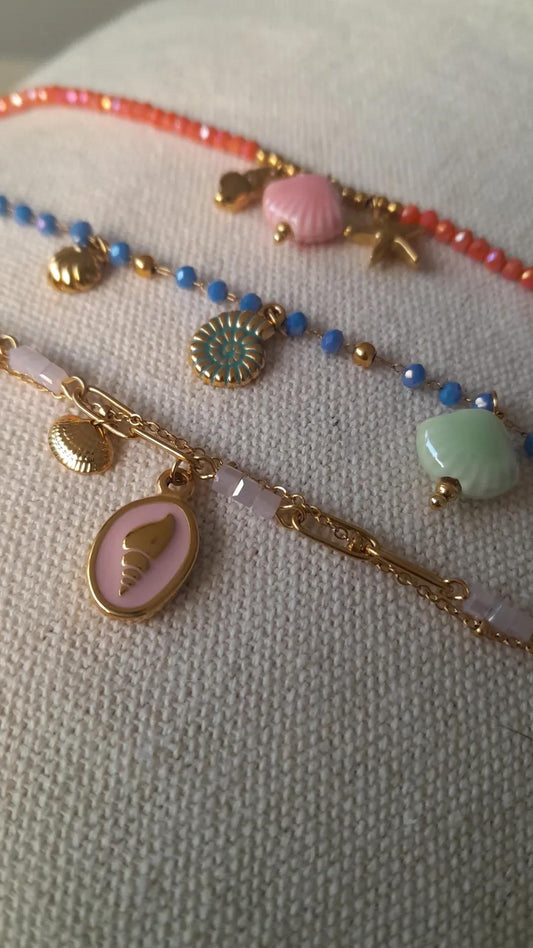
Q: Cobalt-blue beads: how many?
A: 14